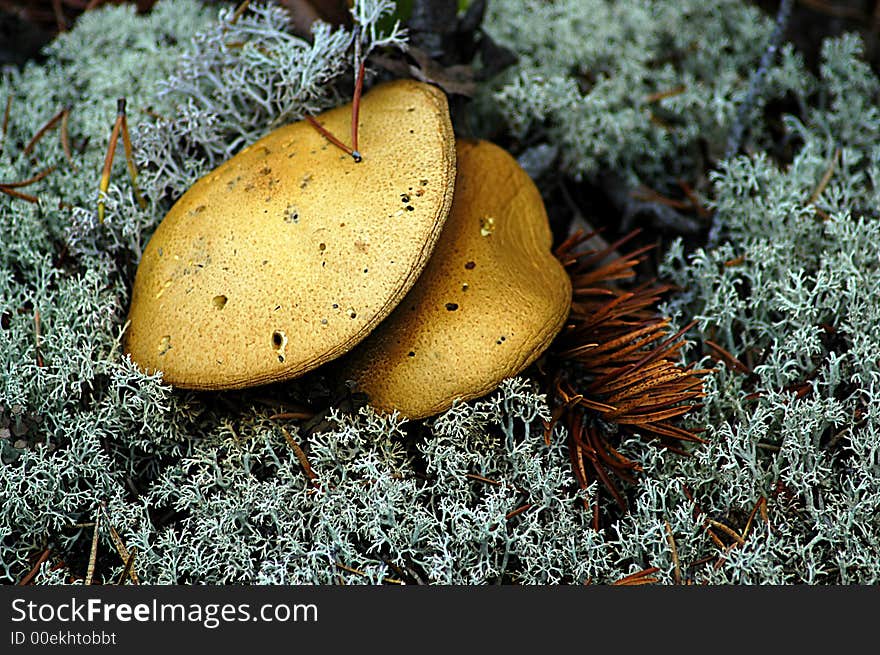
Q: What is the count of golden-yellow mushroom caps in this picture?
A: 2